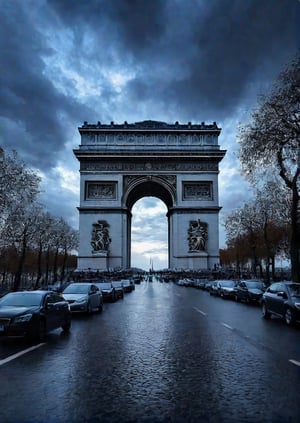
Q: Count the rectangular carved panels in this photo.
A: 2